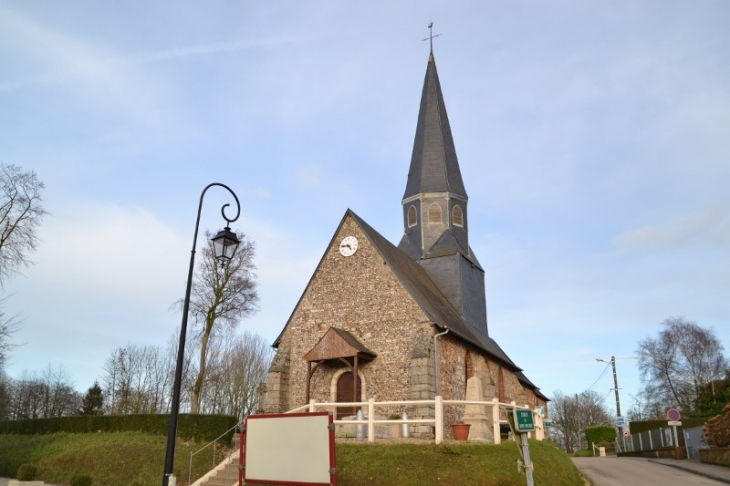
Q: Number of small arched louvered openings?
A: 3